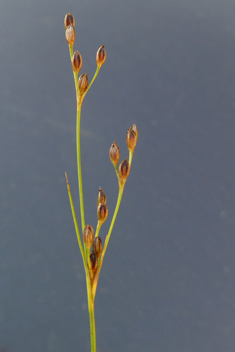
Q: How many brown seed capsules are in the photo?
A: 13